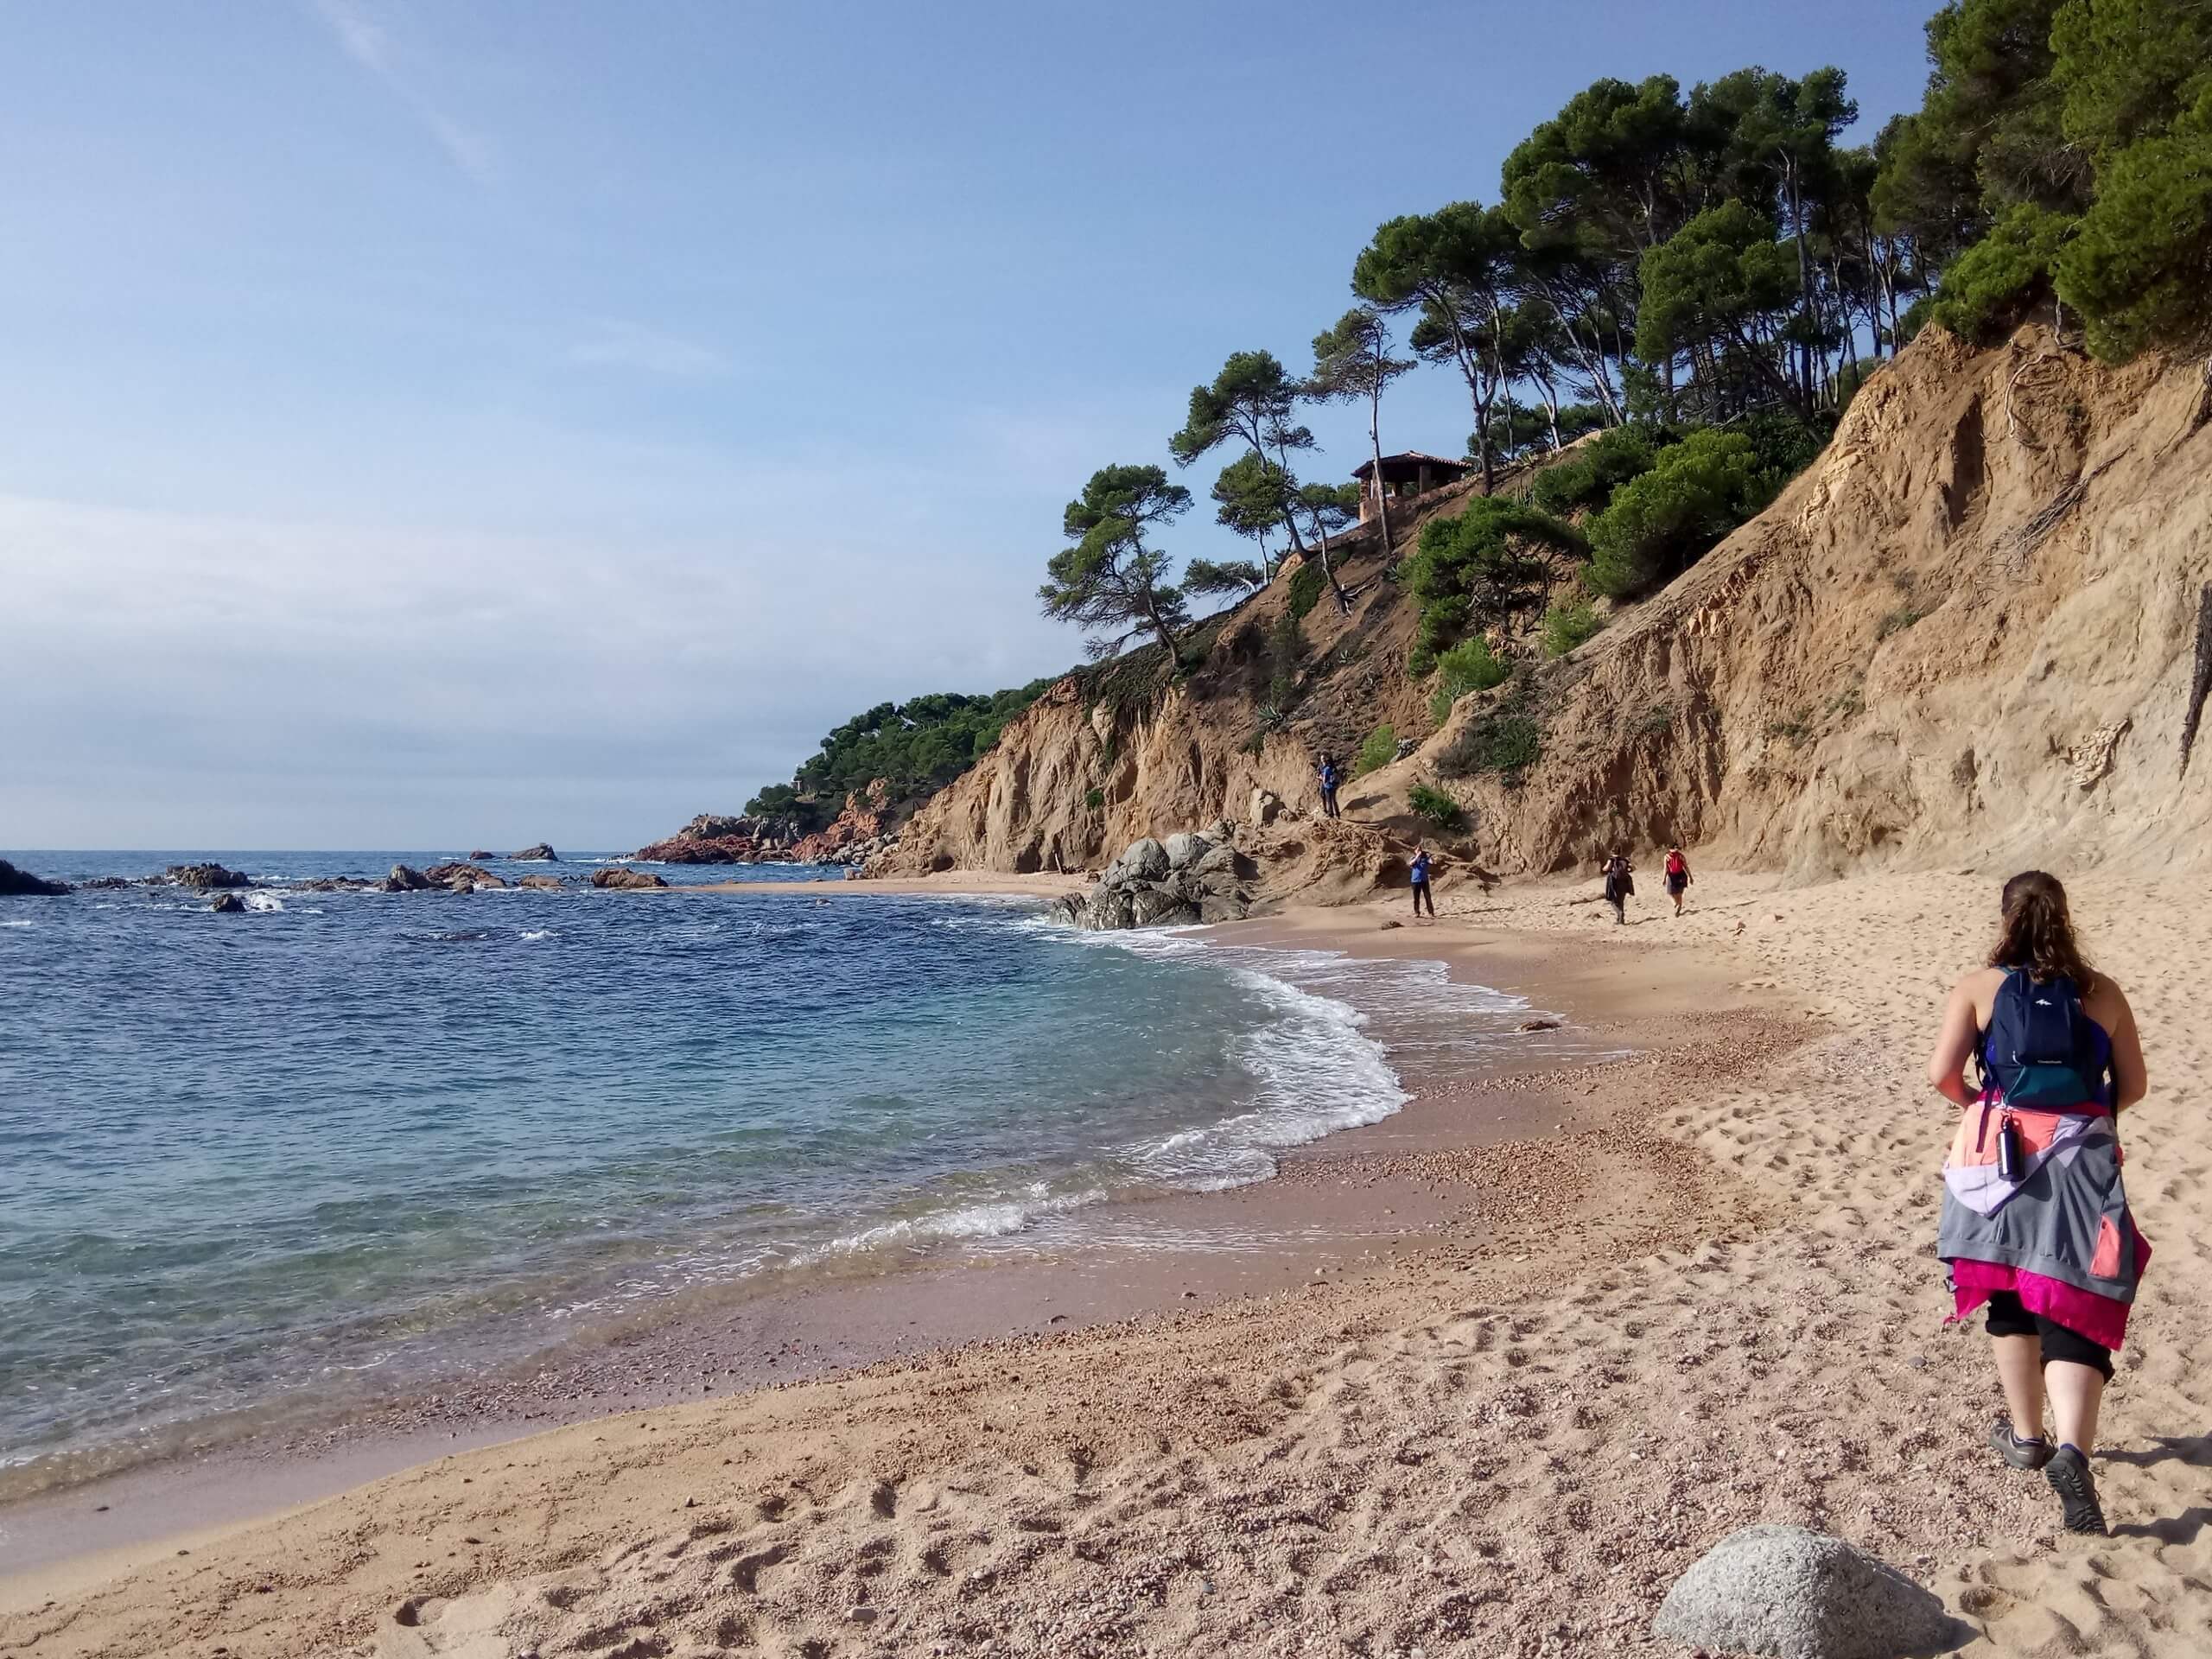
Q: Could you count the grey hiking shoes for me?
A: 2